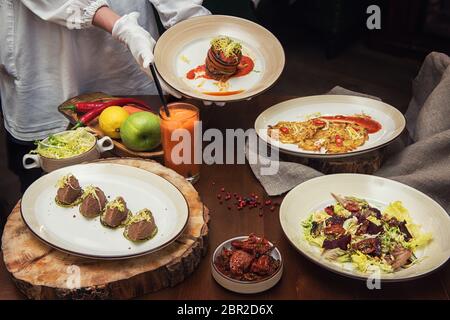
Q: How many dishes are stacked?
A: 0